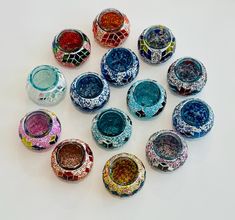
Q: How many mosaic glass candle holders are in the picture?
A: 14